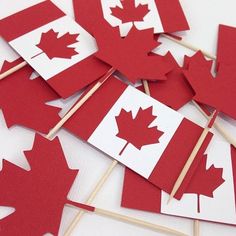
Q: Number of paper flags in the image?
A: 4